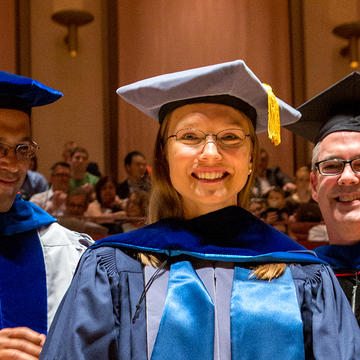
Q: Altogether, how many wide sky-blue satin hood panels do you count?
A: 2